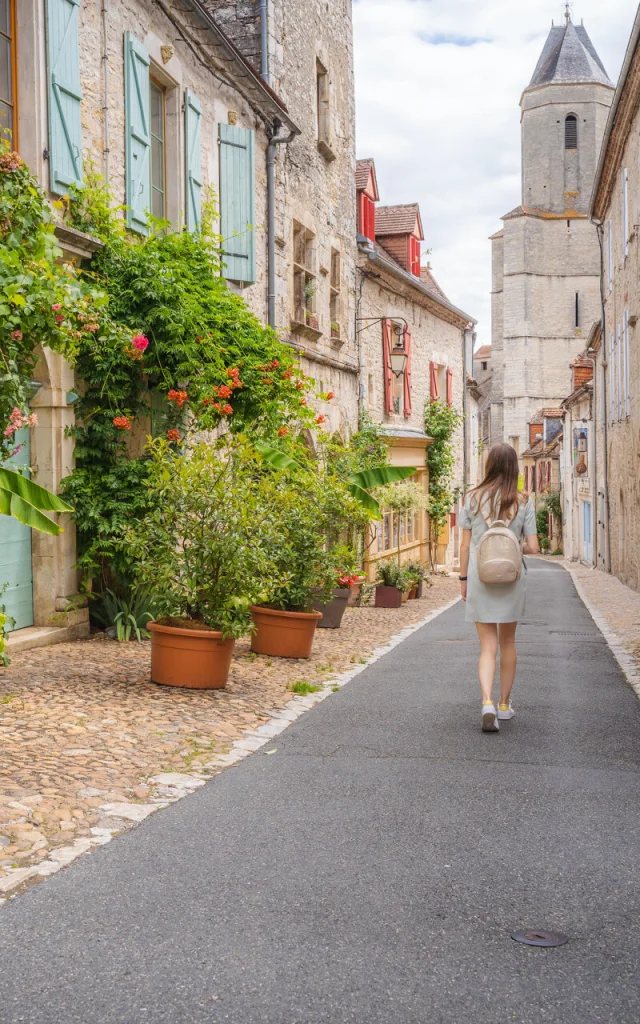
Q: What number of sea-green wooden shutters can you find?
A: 4